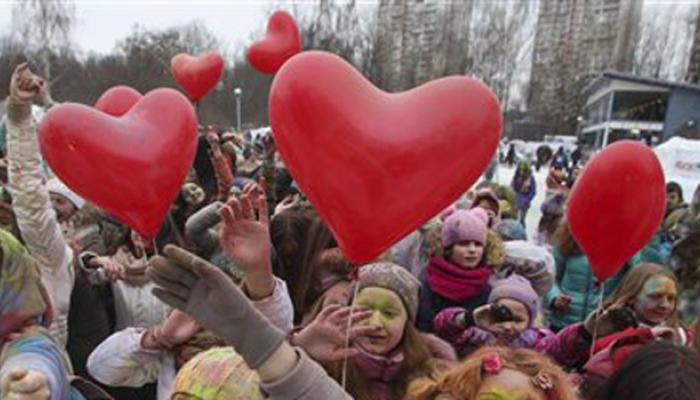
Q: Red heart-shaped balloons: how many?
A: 4